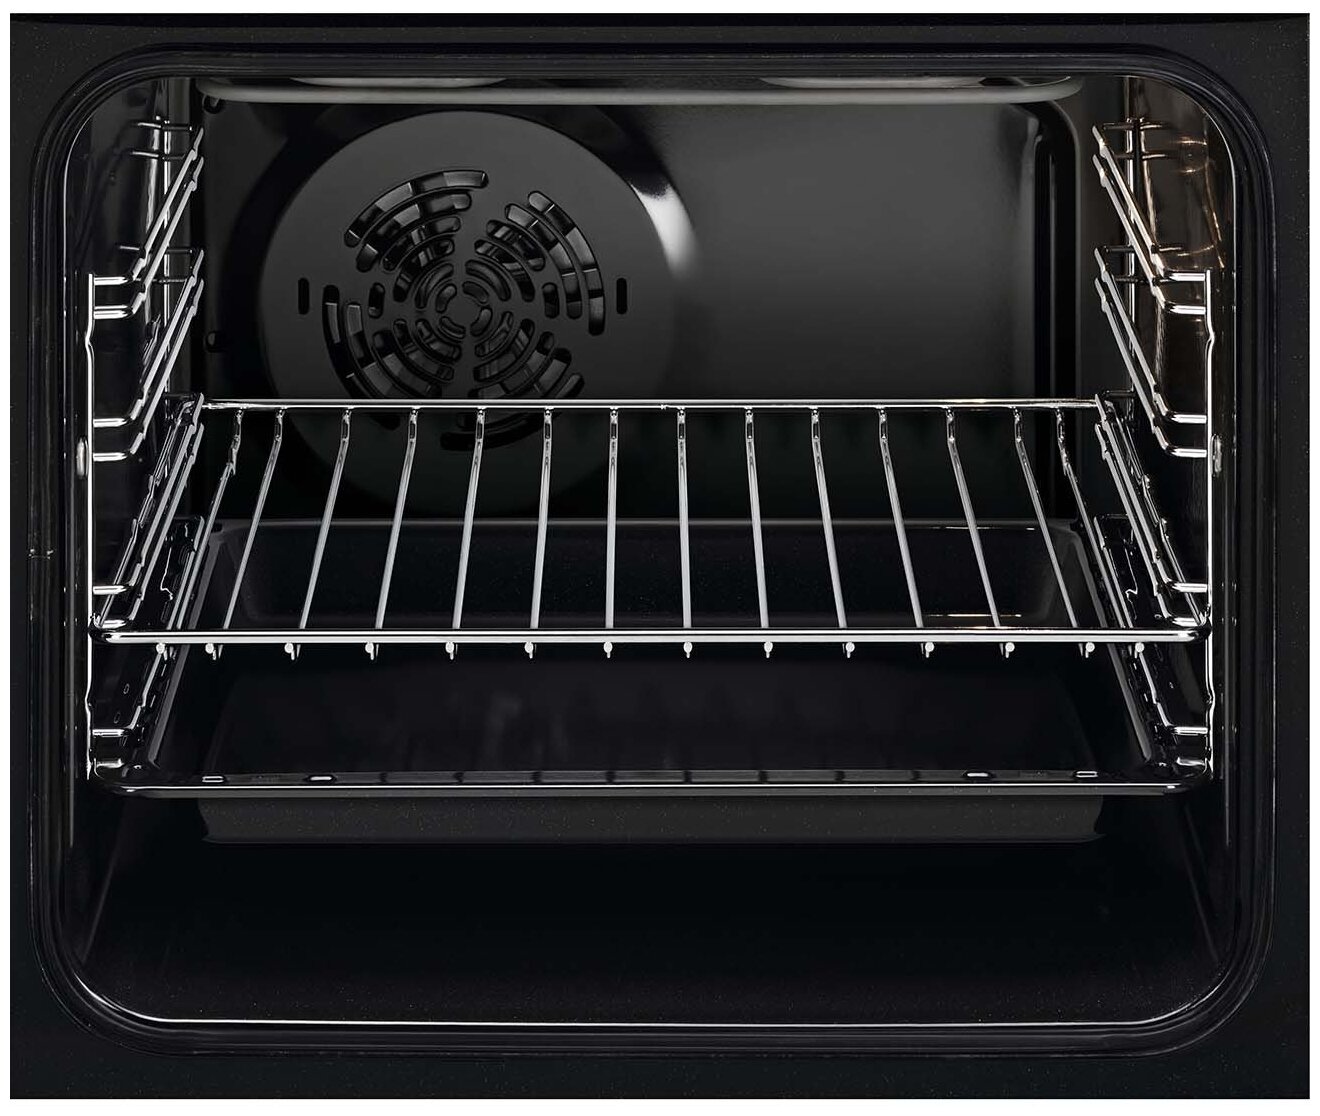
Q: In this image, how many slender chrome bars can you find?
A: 14